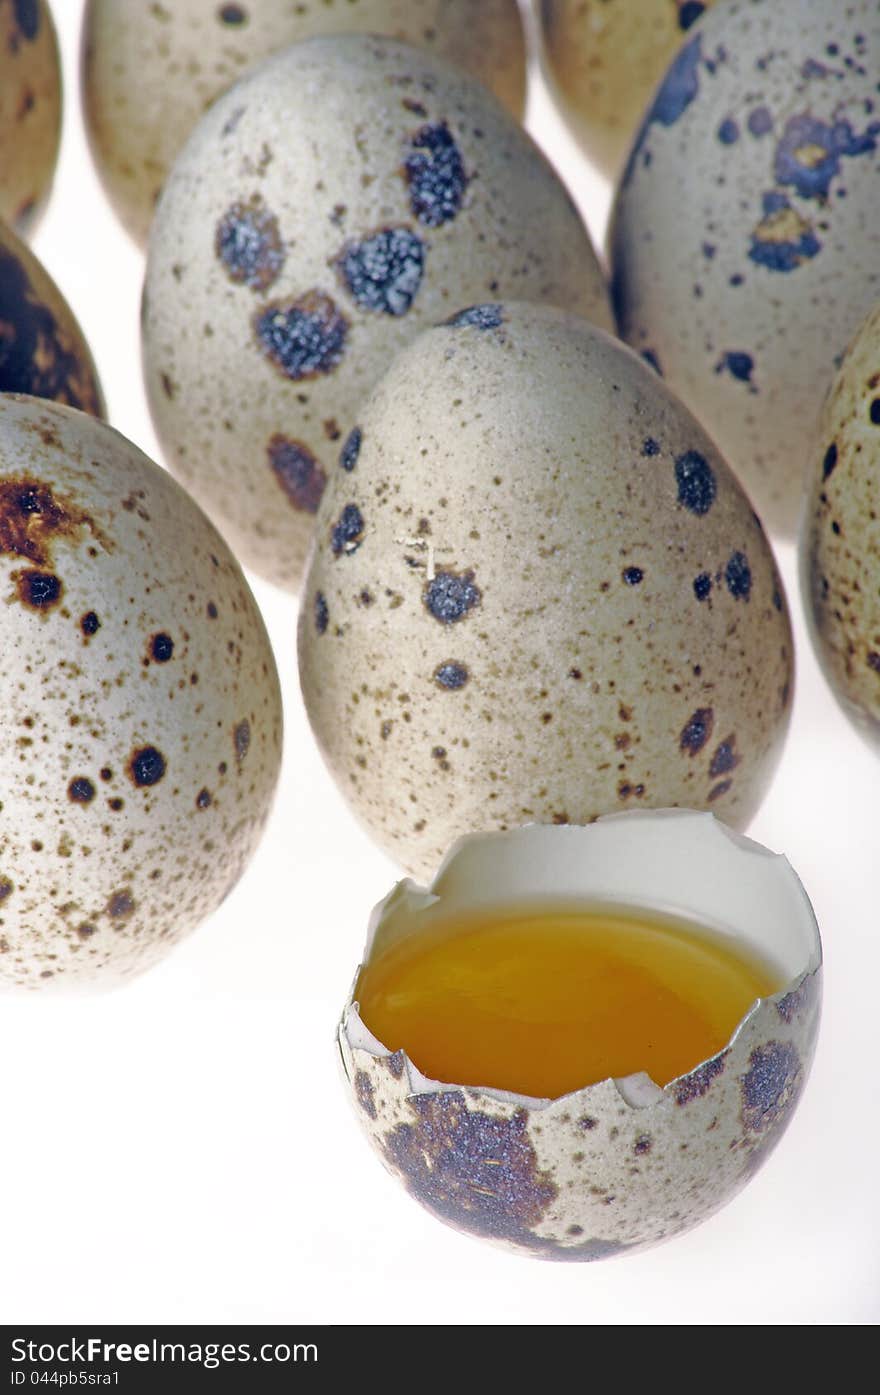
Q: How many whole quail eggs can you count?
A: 9